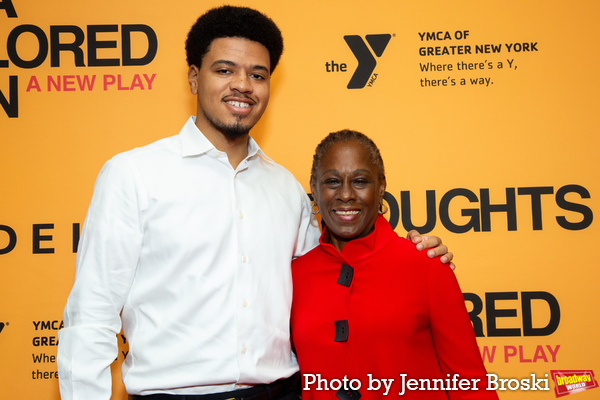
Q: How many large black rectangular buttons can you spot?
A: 3